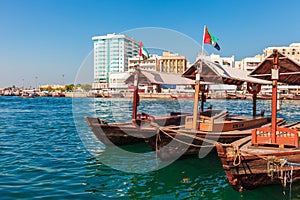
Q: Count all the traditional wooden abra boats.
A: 3